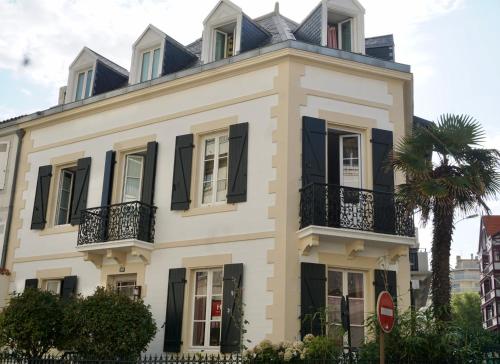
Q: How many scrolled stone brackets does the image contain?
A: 6